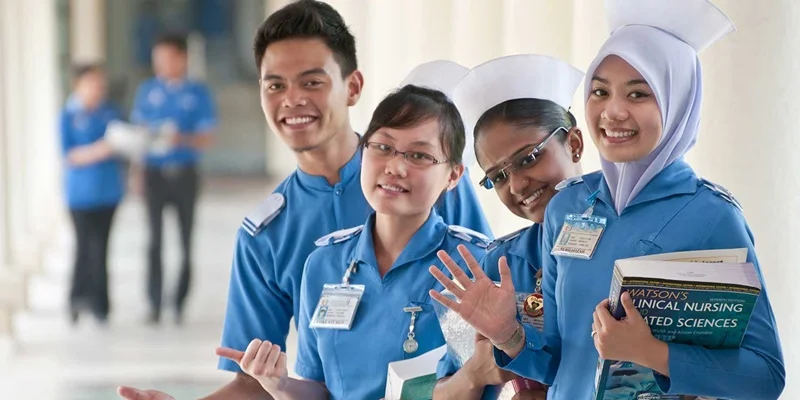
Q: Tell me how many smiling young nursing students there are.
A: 4